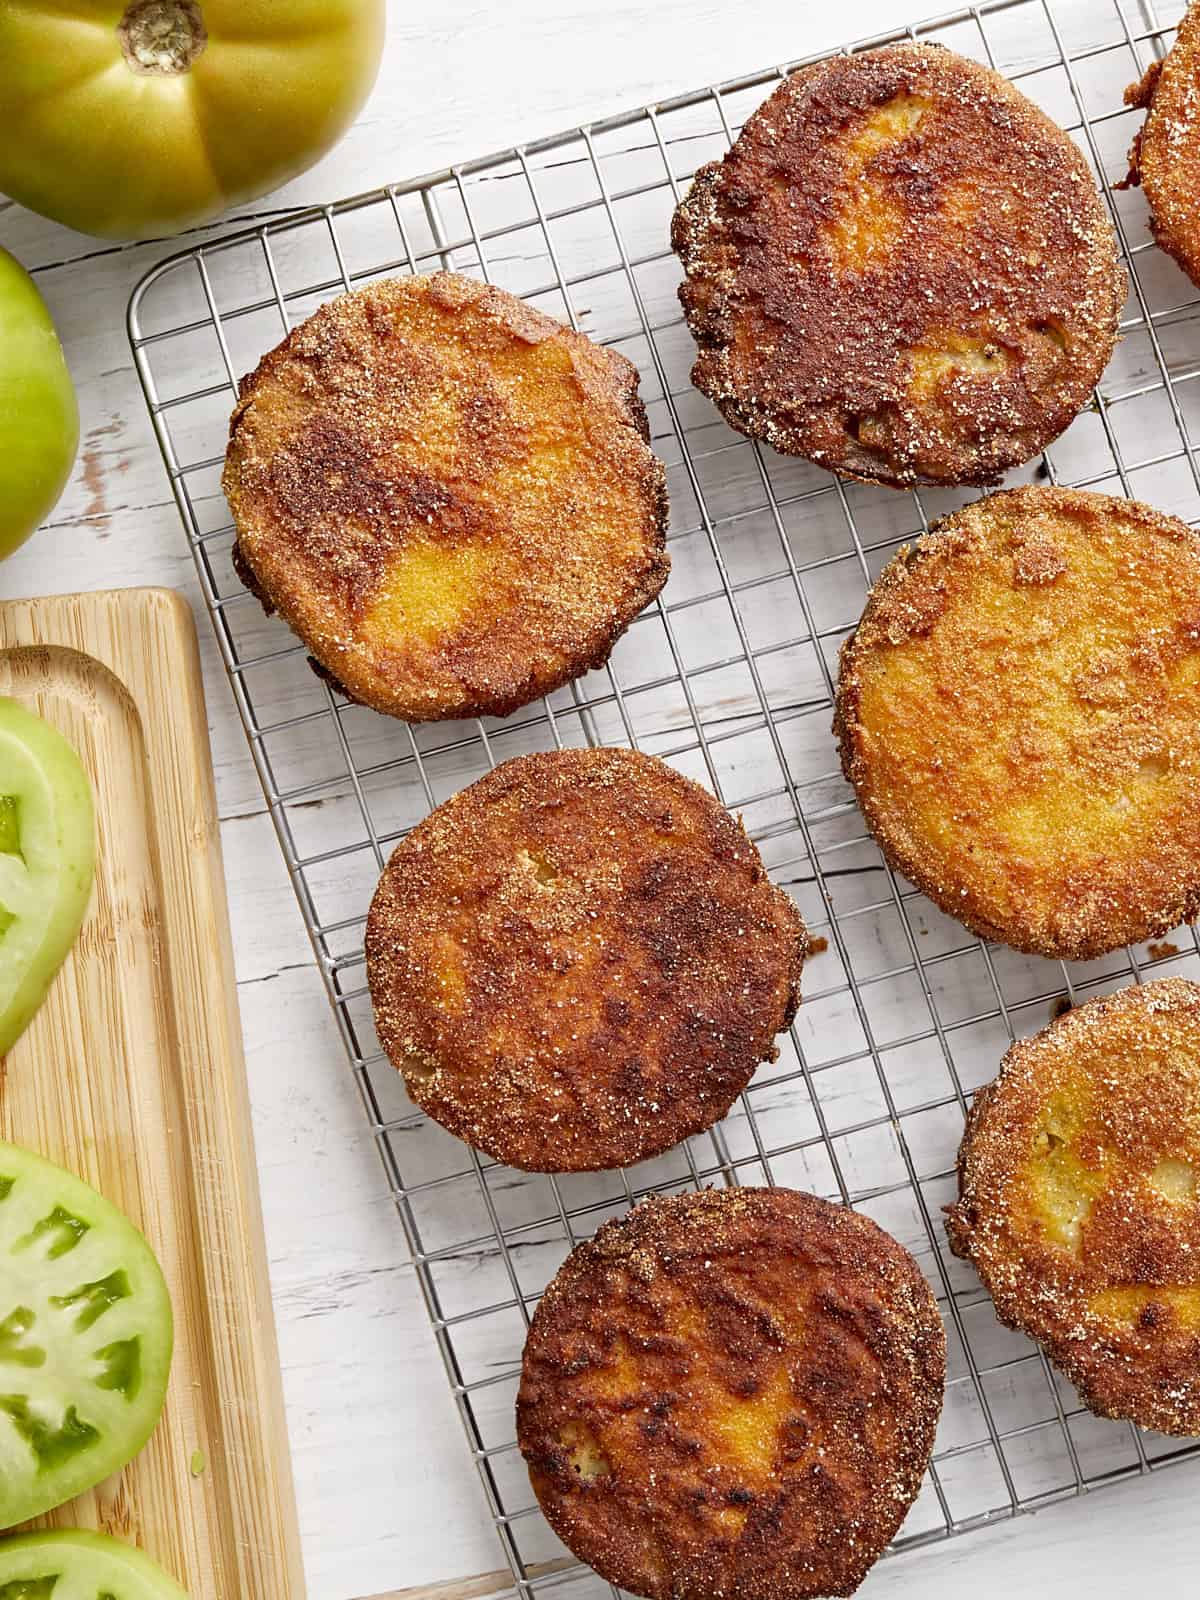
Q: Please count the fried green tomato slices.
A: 7